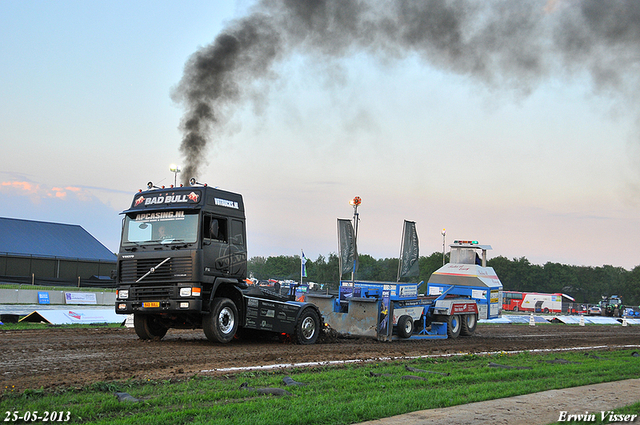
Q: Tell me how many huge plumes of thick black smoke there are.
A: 1